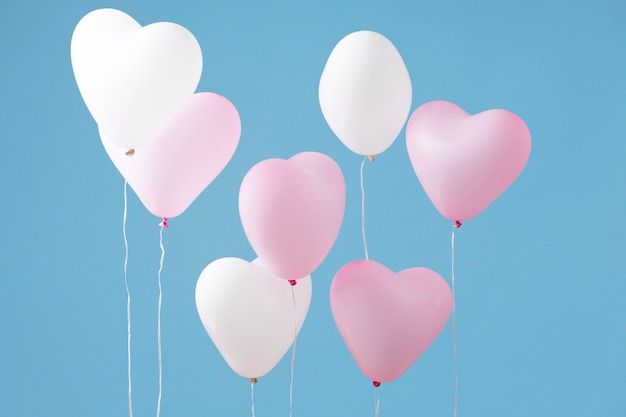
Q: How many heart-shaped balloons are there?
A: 6